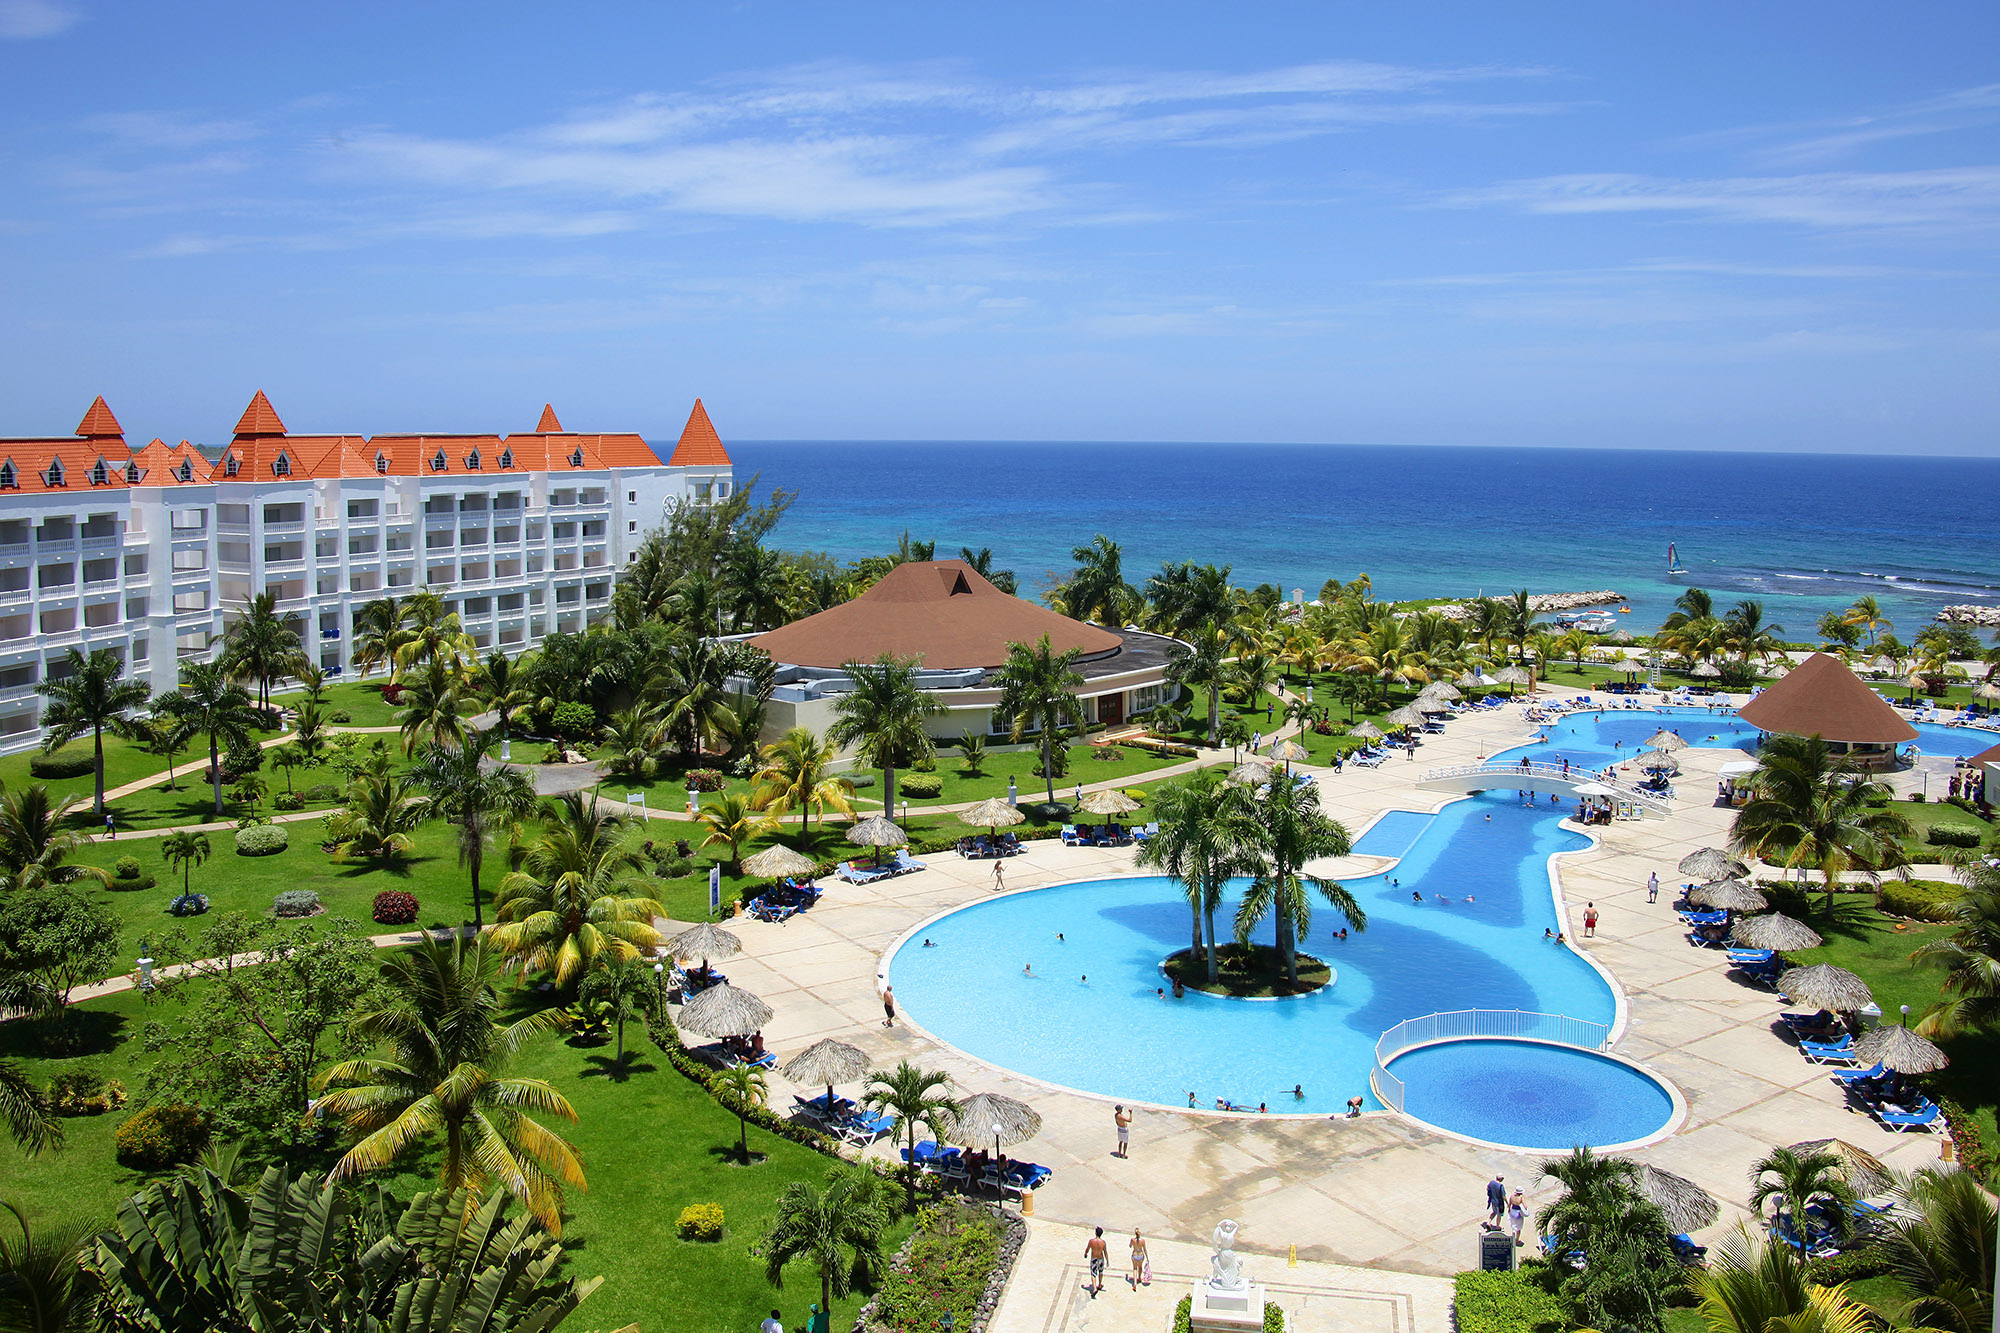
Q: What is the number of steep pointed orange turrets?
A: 4